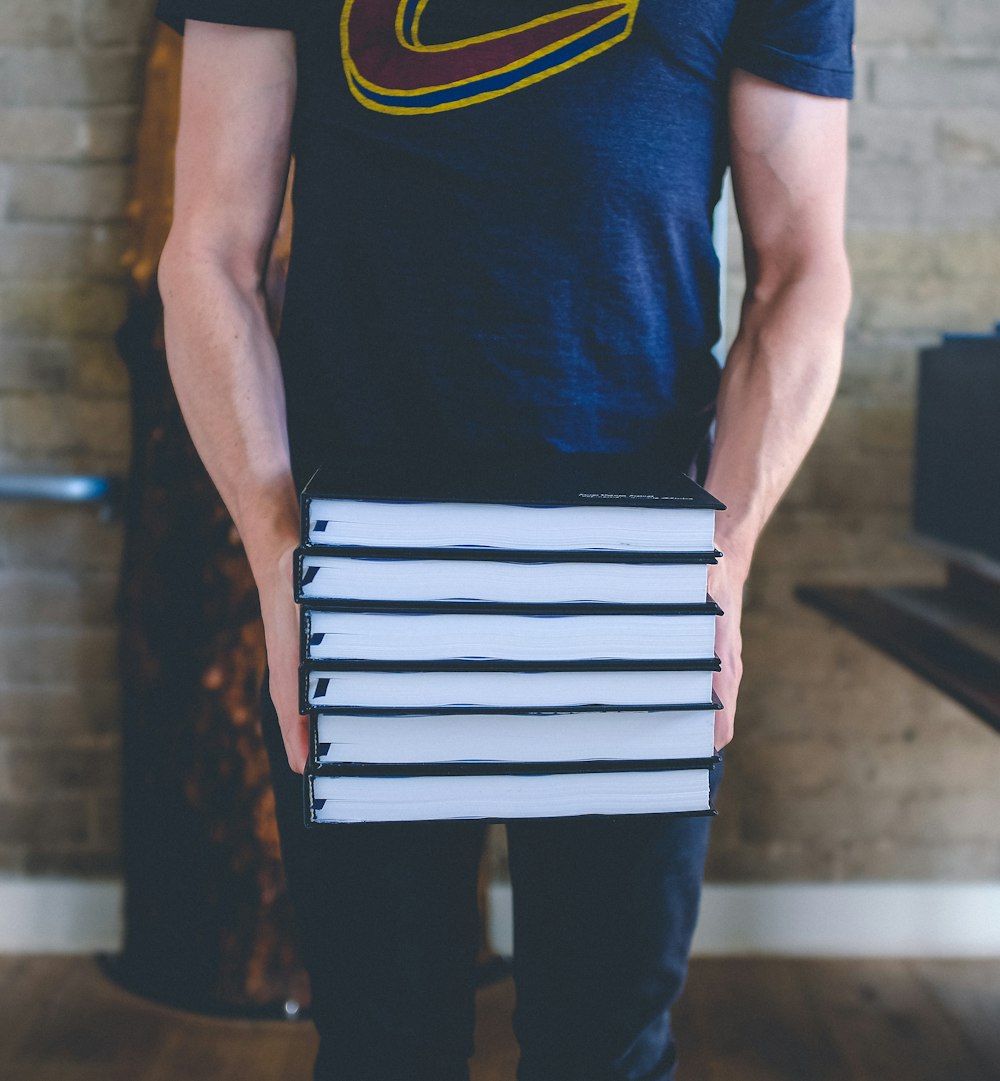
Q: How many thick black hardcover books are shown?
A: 6